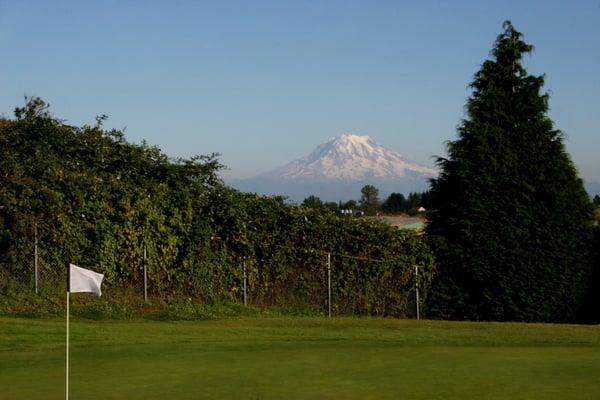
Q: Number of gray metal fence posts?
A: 5